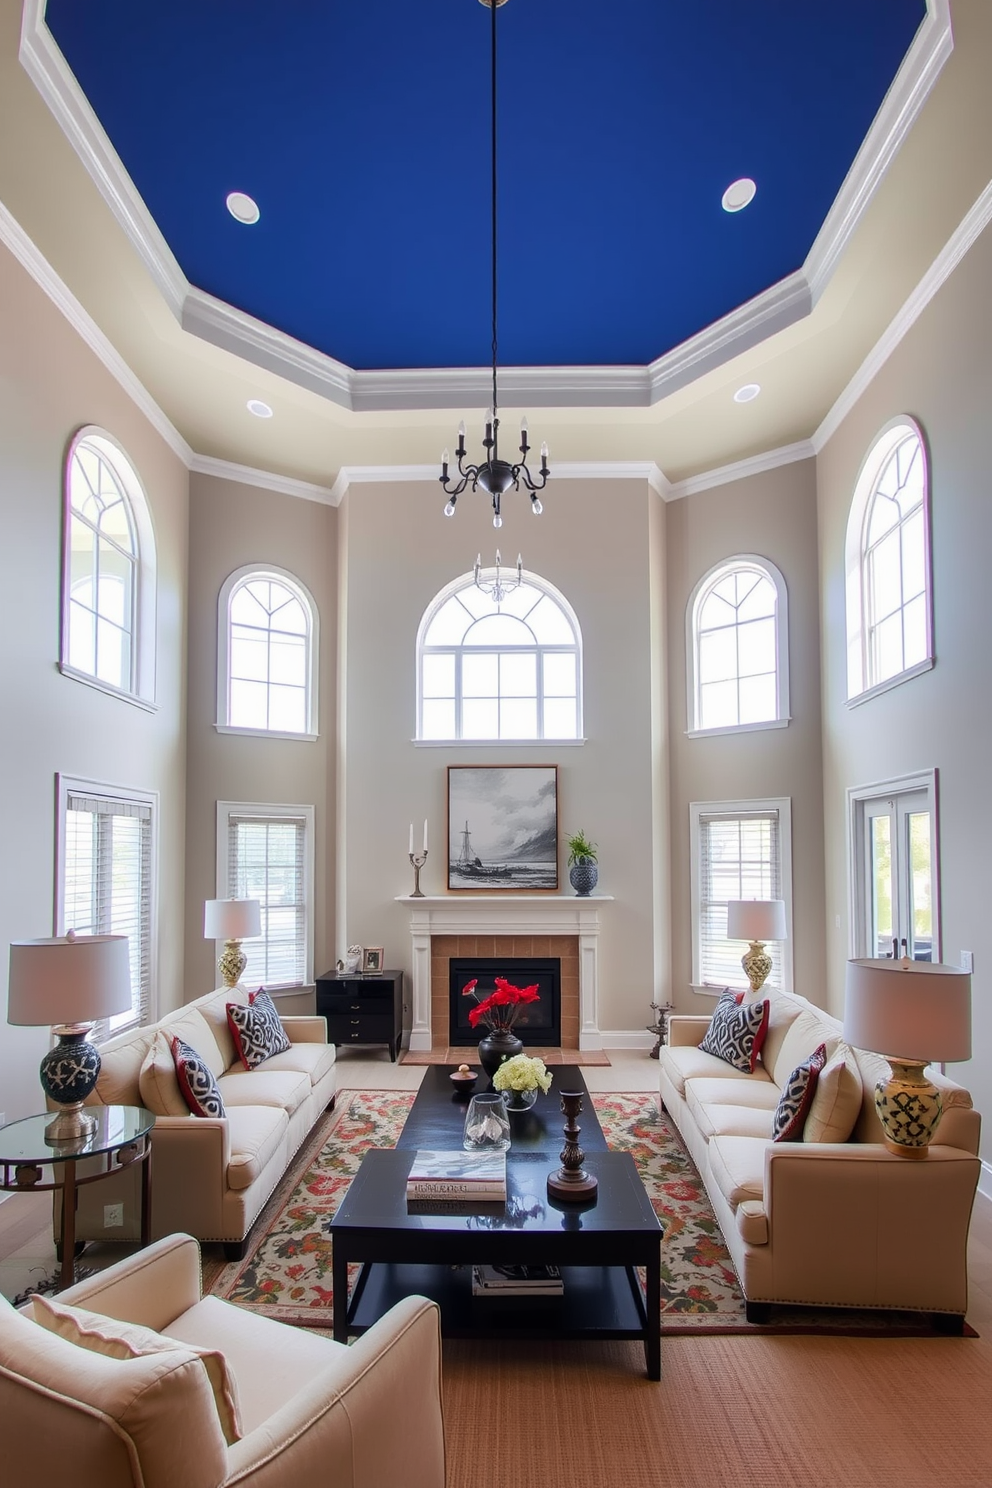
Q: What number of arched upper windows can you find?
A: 5